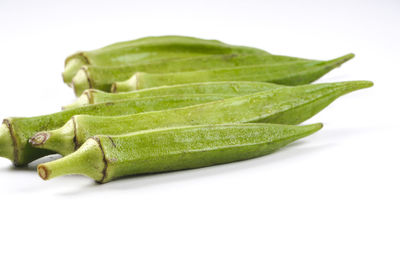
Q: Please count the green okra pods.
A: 7